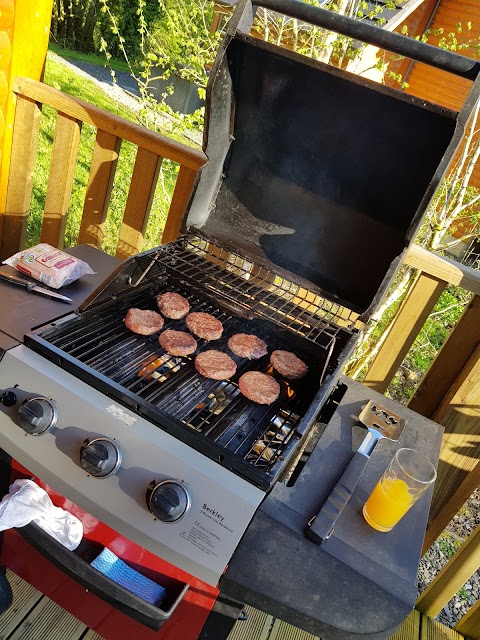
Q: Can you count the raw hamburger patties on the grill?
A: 8